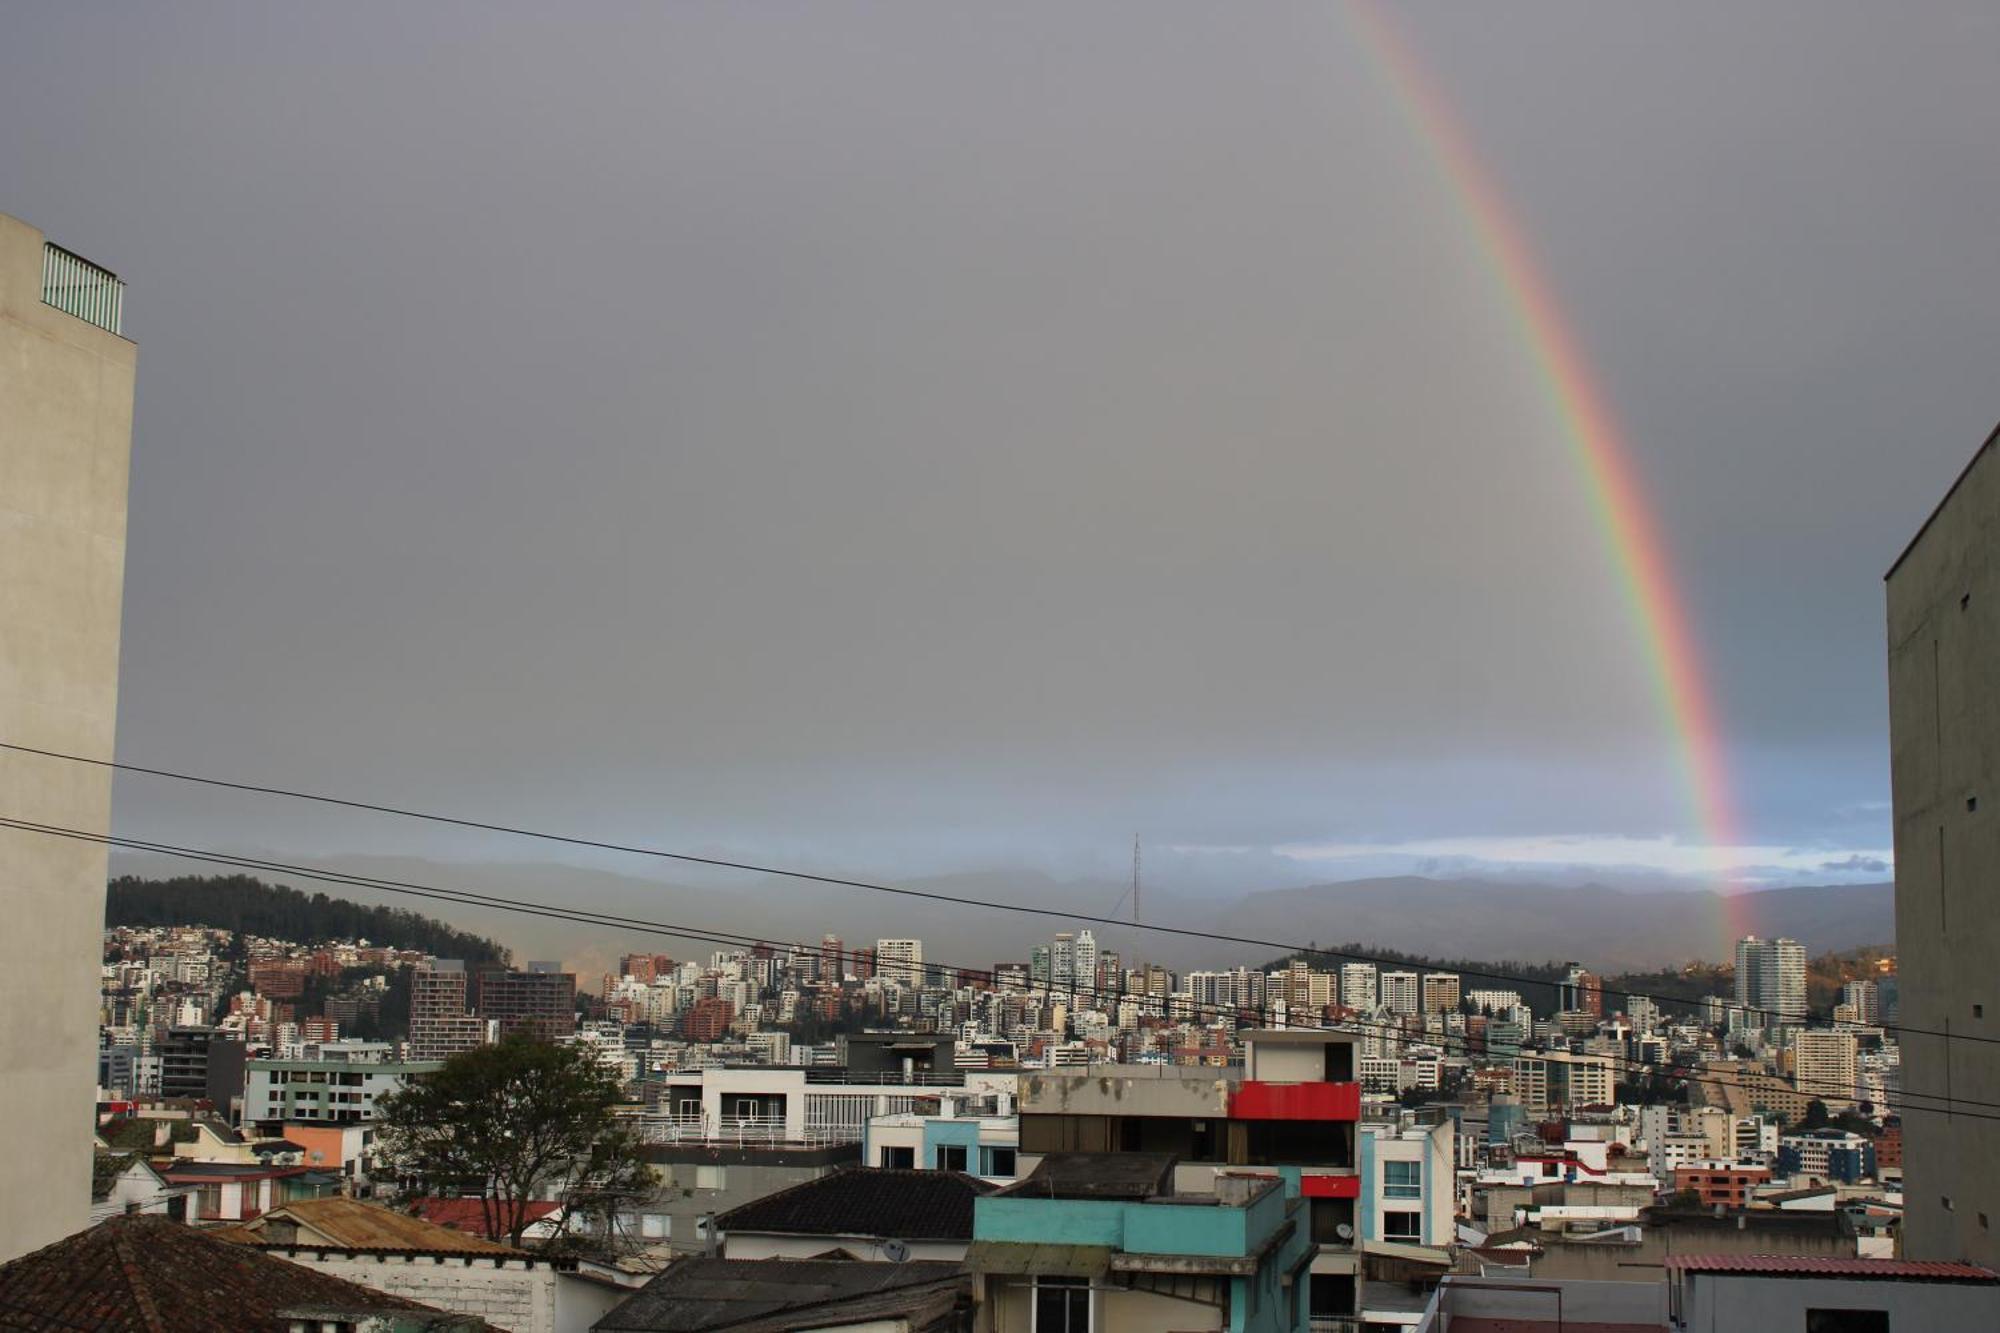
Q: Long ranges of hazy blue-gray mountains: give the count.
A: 1